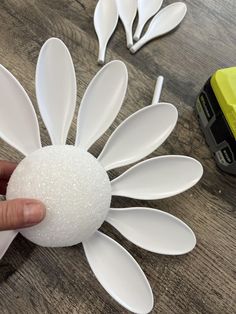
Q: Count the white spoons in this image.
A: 12